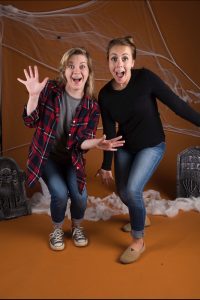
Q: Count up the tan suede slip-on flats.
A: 2